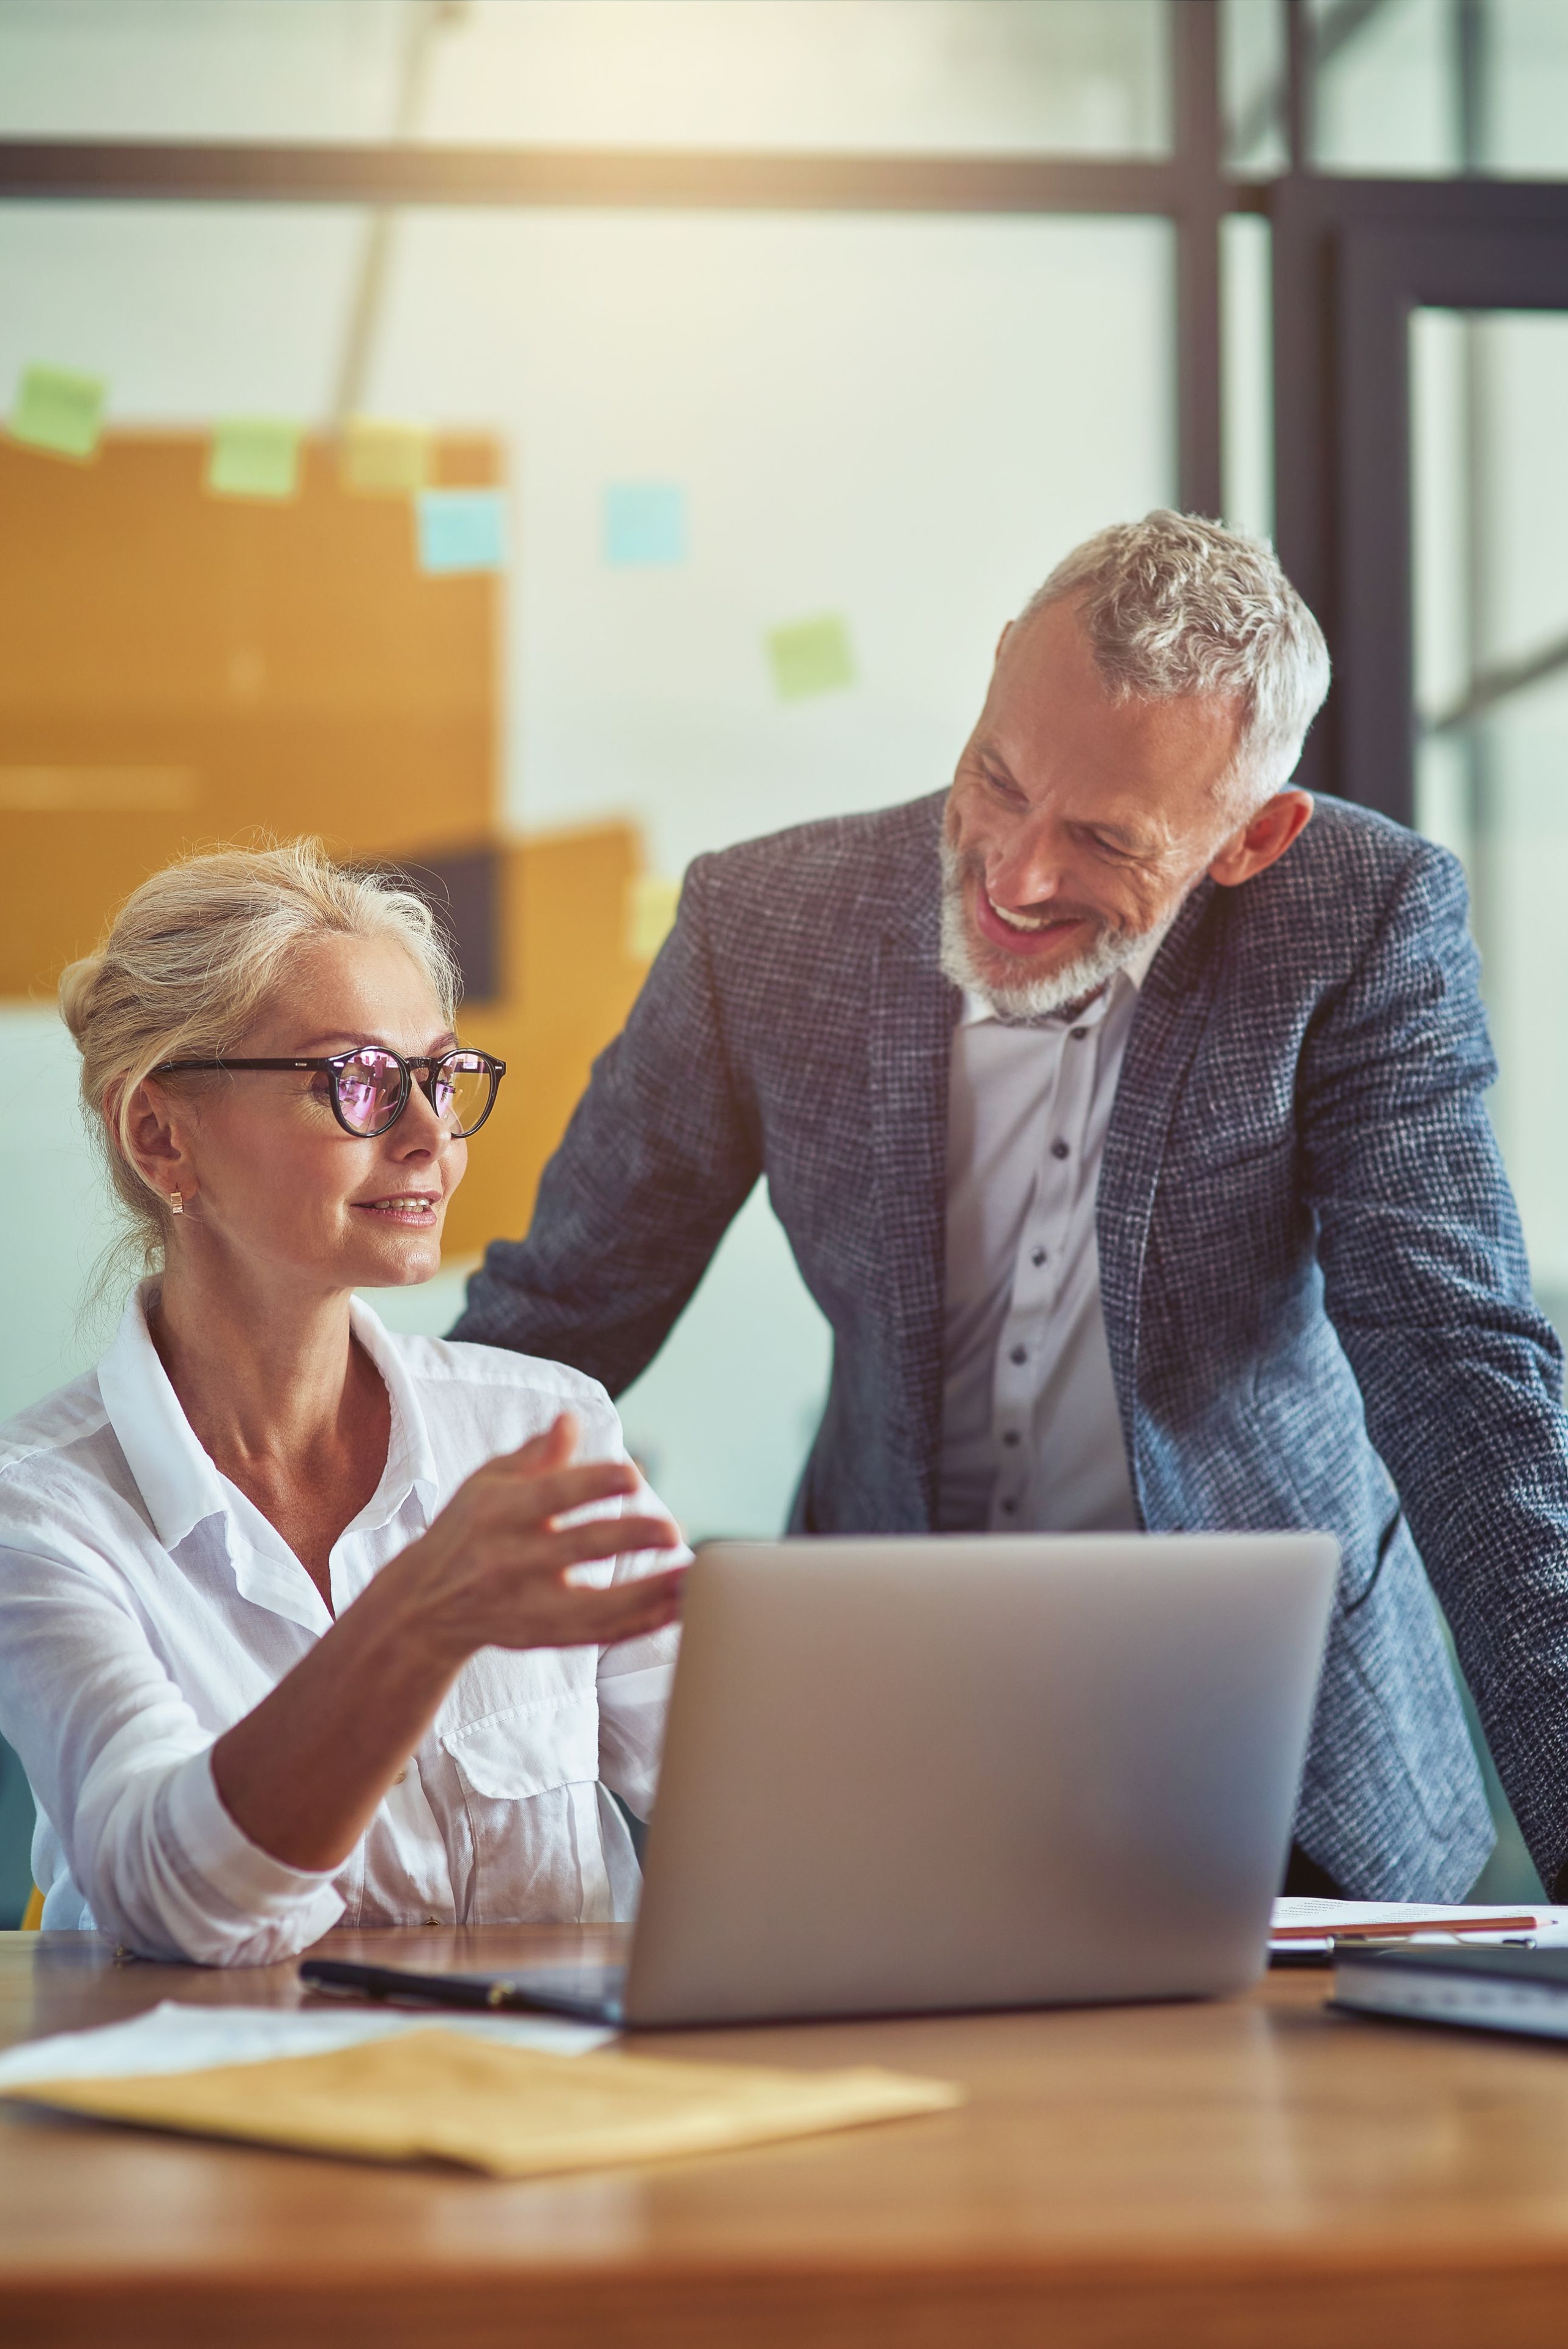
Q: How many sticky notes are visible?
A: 7